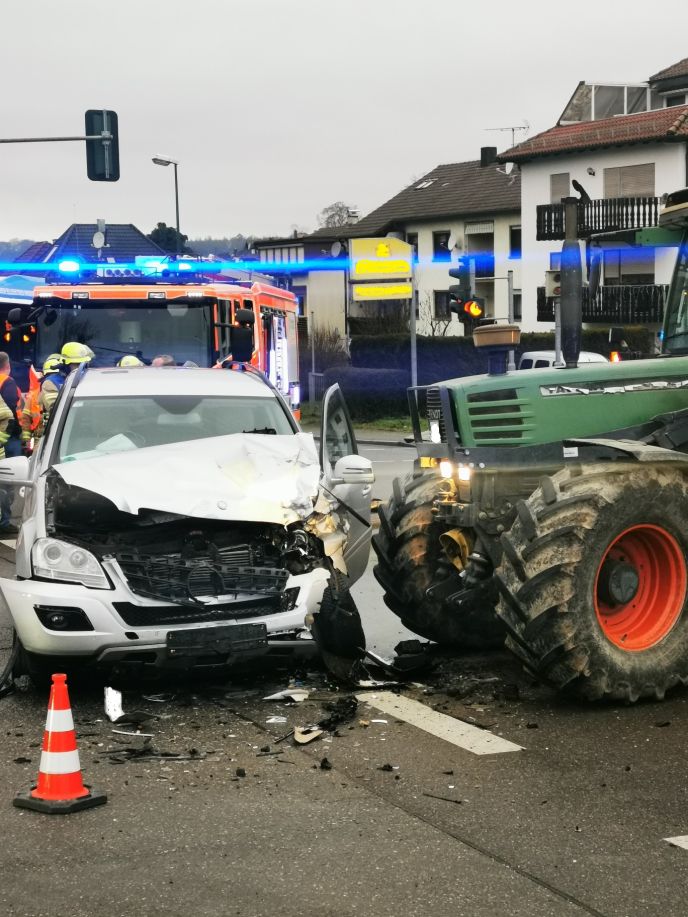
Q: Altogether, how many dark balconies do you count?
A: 2